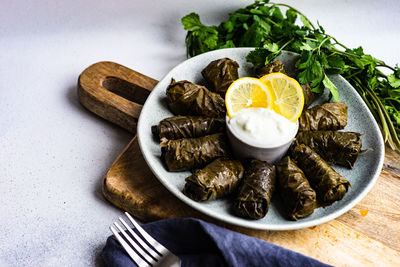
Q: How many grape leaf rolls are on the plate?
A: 12